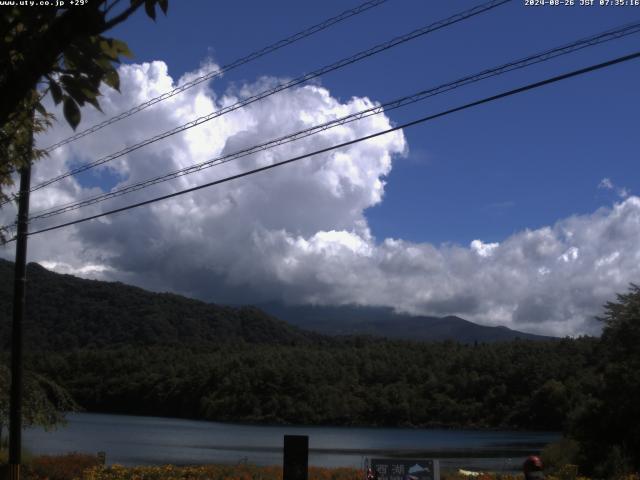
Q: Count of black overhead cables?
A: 4